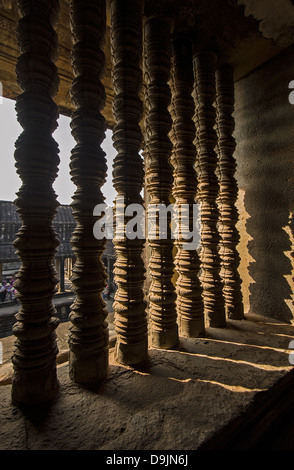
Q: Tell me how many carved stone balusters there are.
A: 7